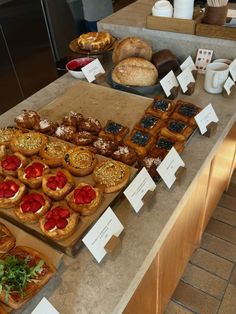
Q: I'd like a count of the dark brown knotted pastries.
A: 9